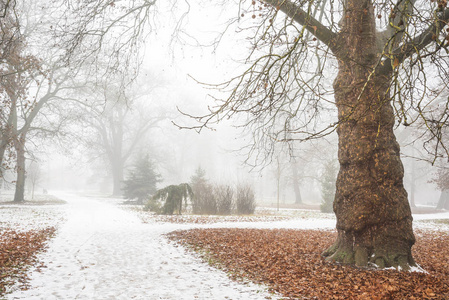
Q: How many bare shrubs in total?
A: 3